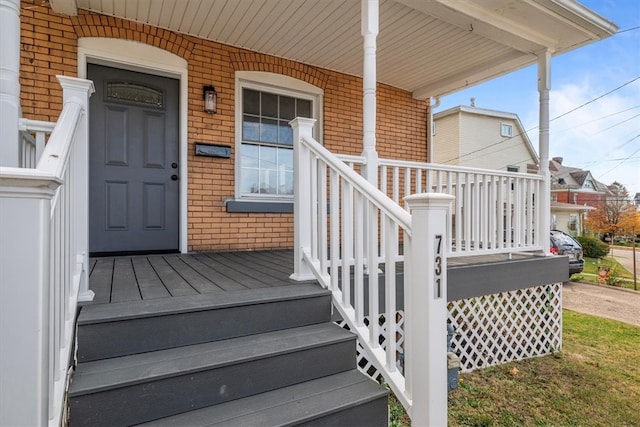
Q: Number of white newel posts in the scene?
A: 4